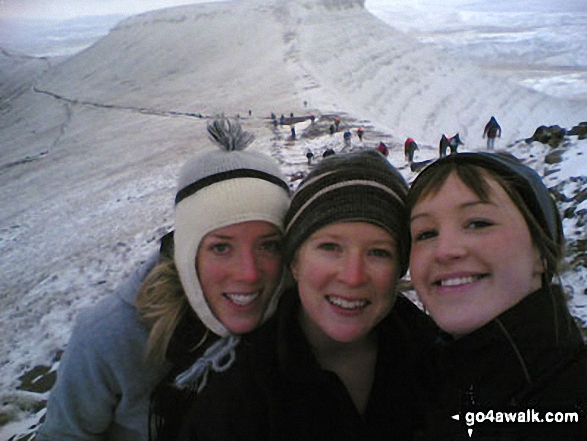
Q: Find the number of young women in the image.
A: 3